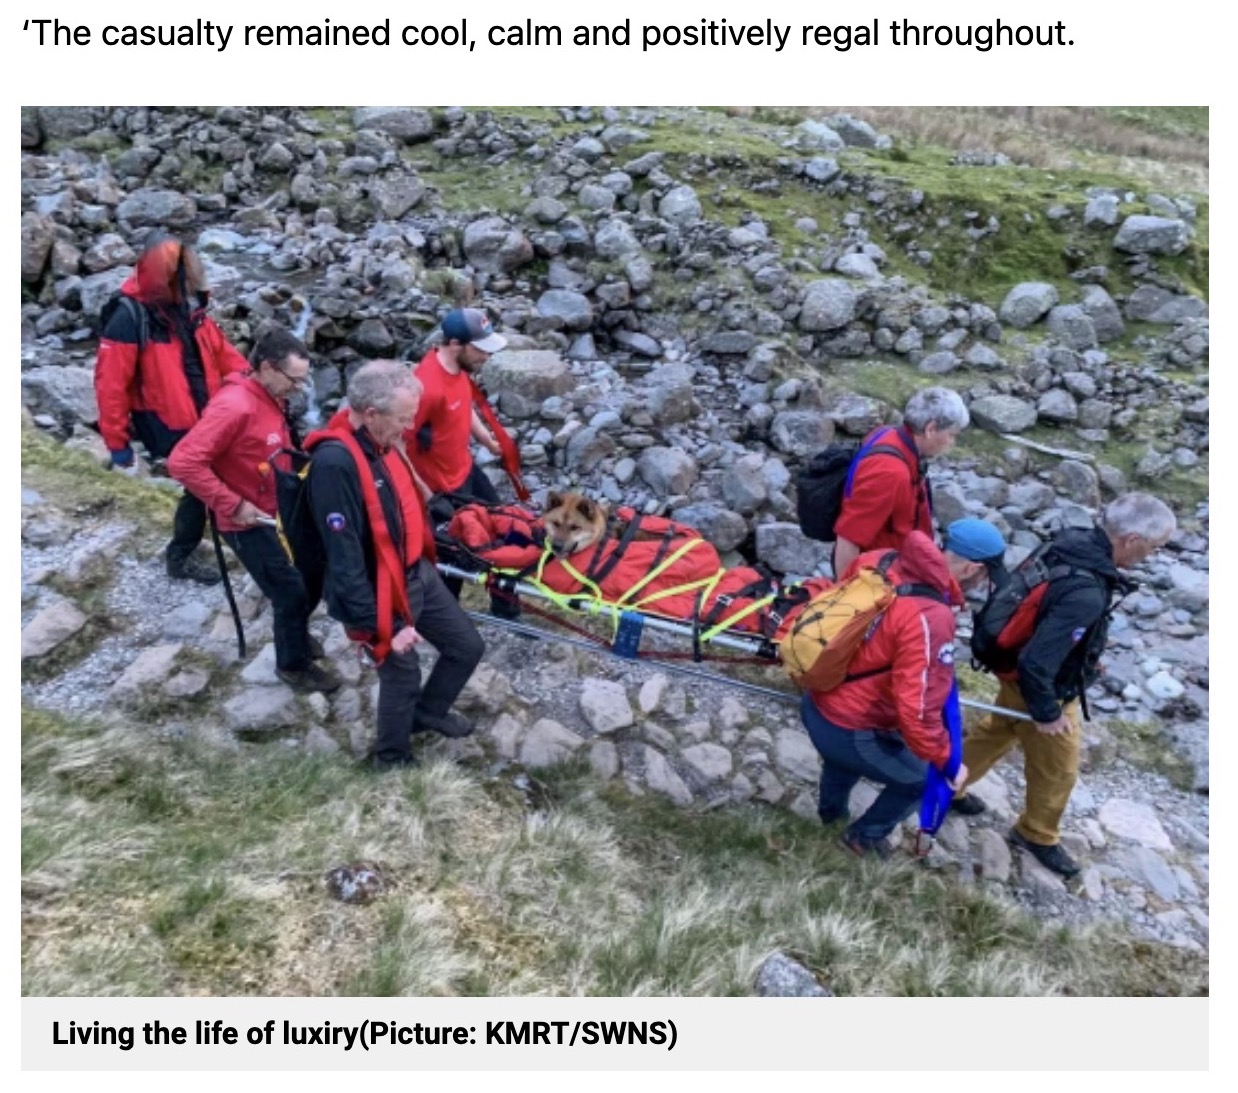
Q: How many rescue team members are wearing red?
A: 6